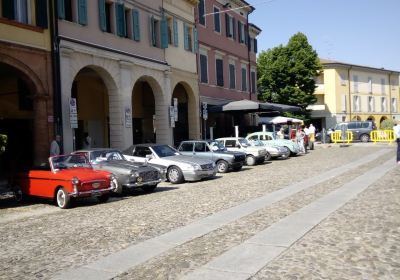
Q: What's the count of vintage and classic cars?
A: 7